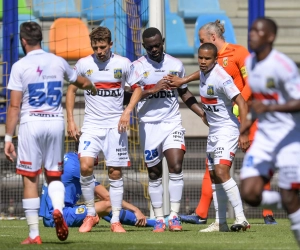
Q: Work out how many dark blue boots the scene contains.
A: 2